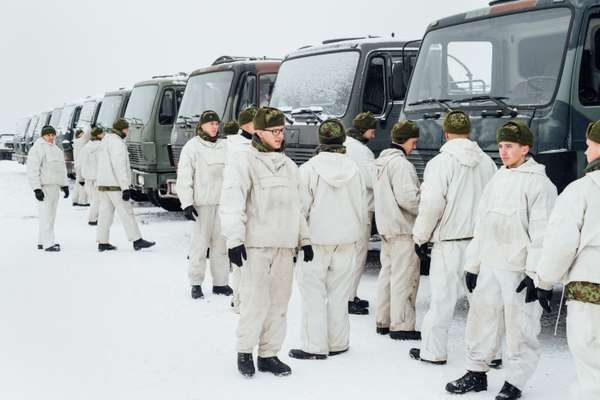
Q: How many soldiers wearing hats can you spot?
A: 14